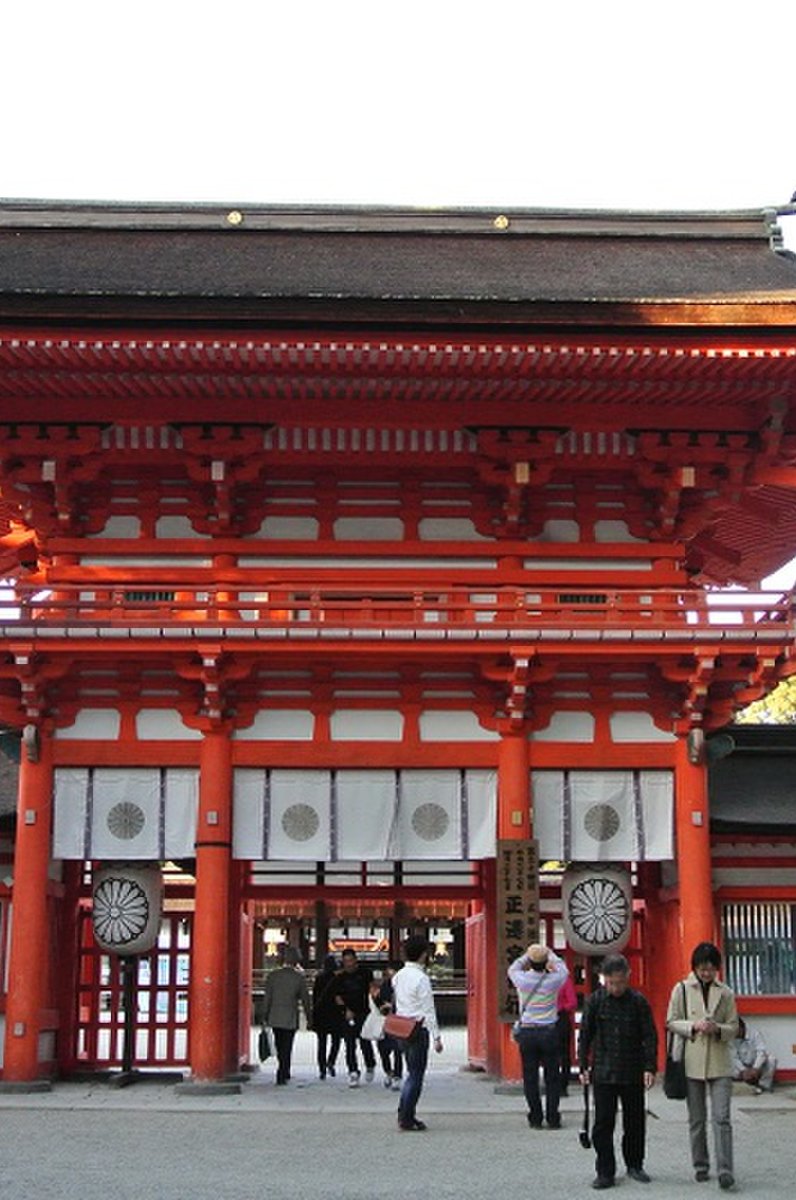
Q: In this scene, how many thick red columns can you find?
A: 4